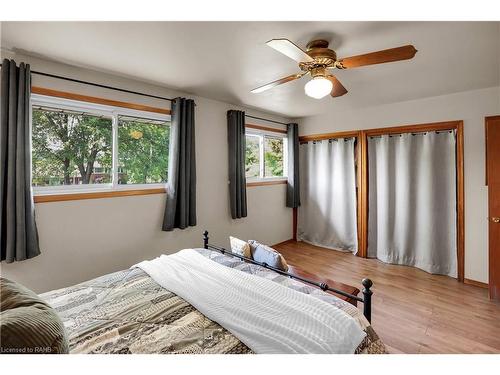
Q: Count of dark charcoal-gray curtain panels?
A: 4